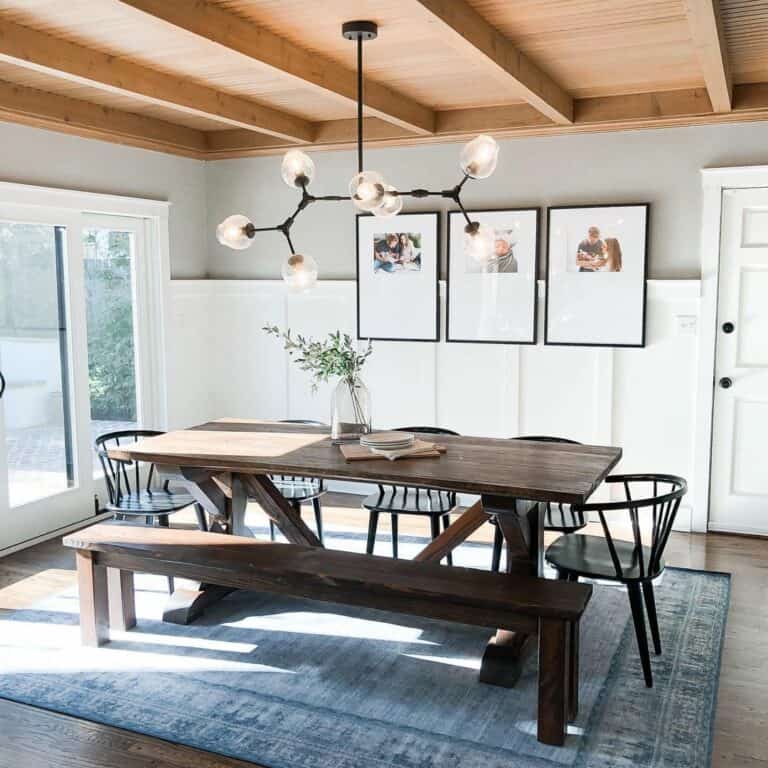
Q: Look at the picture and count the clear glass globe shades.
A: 7